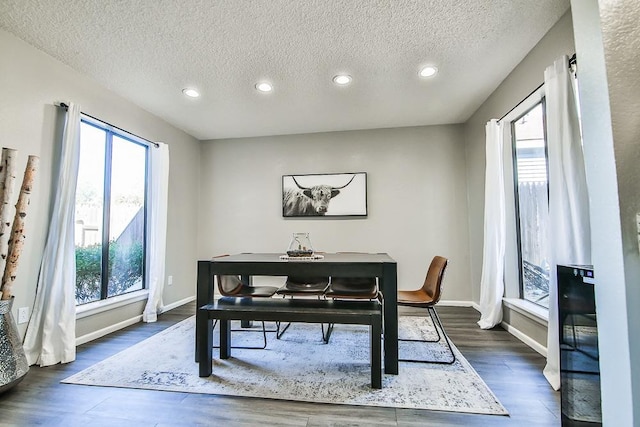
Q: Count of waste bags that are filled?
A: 0